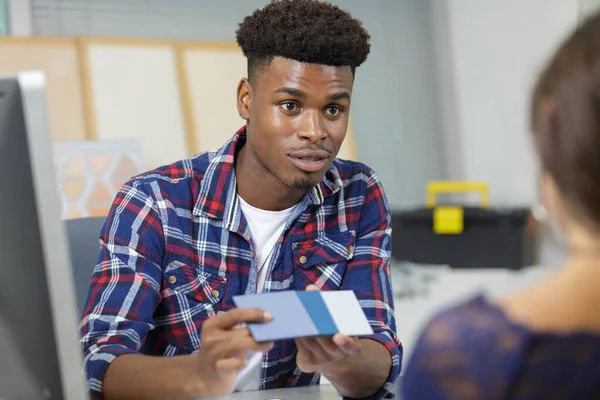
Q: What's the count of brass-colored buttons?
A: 5